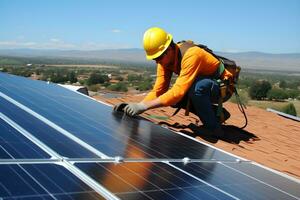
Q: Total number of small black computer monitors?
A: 0